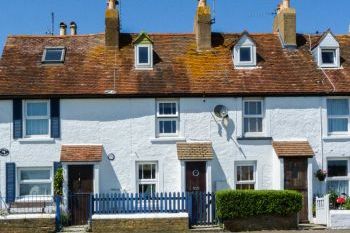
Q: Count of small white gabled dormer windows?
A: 3